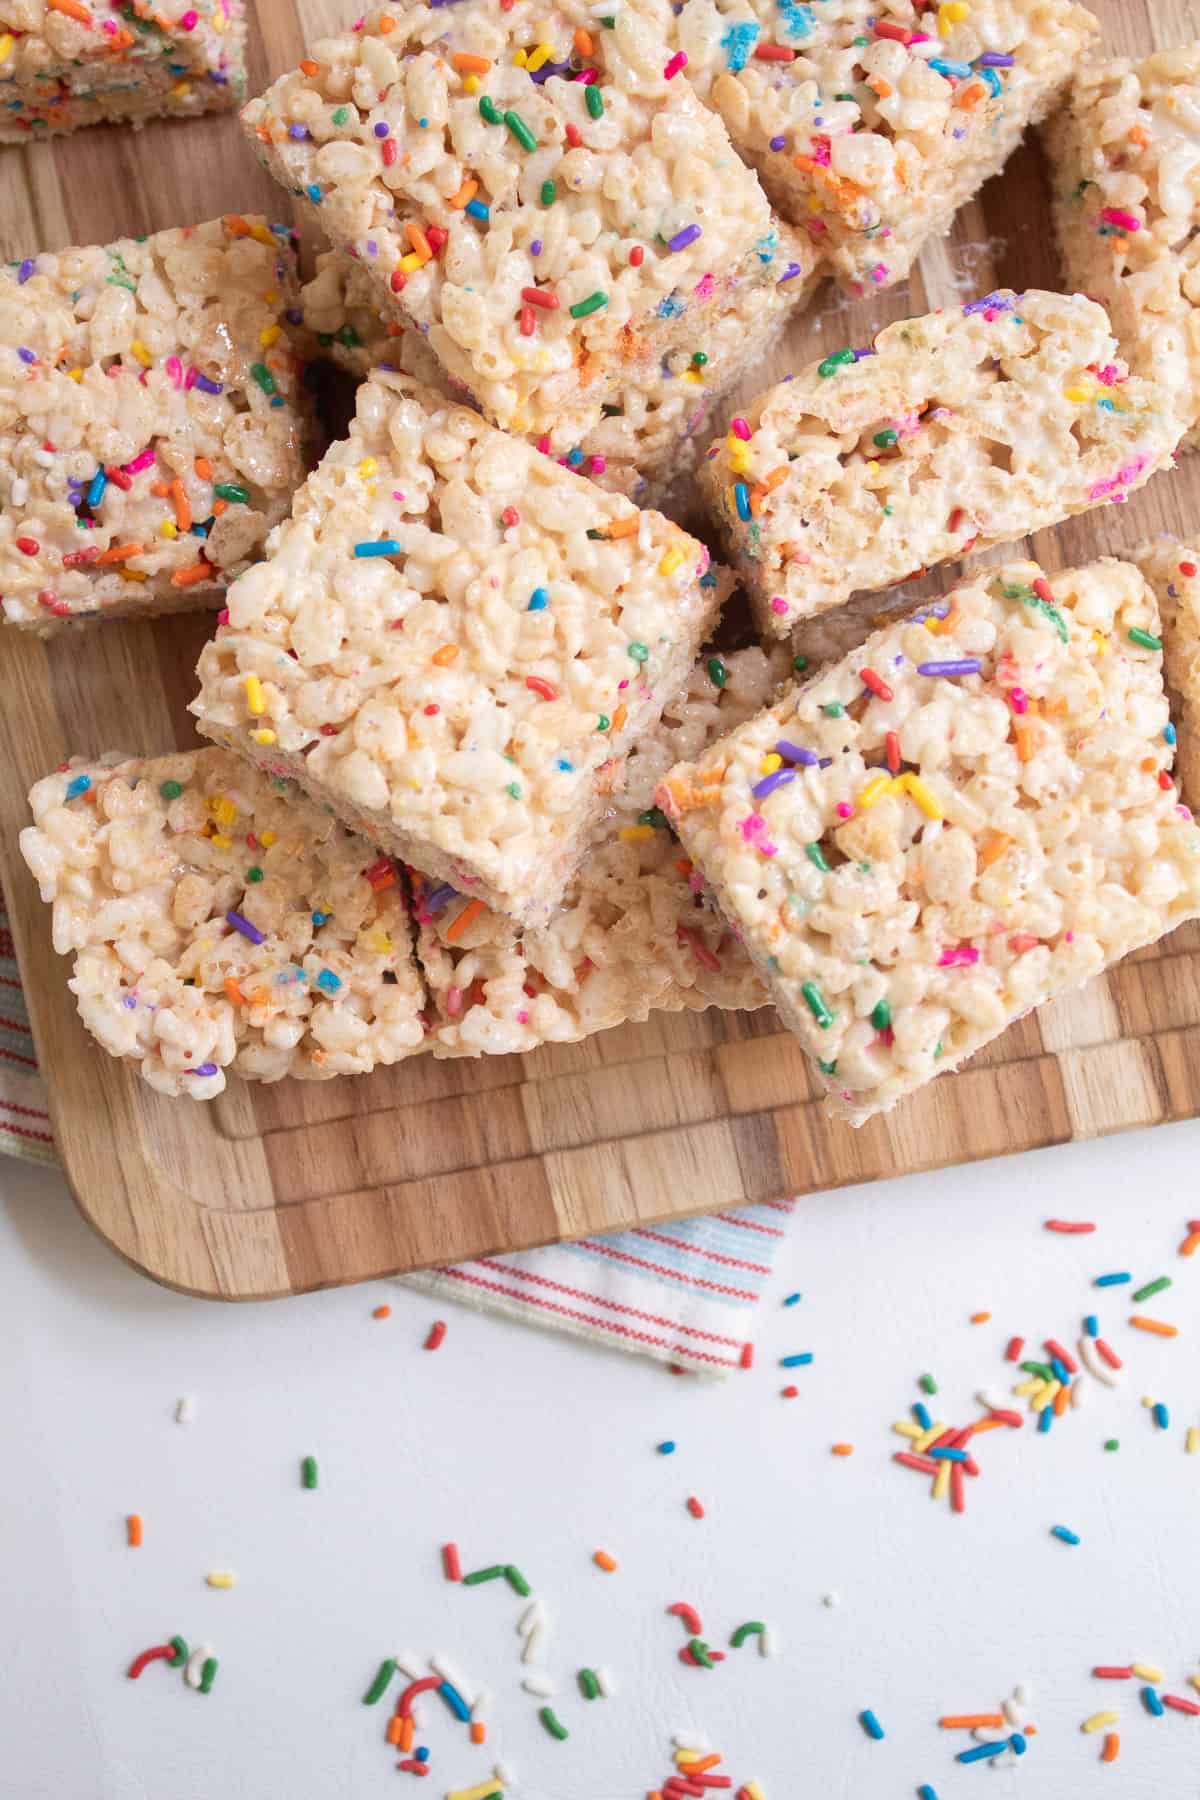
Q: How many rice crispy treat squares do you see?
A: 12